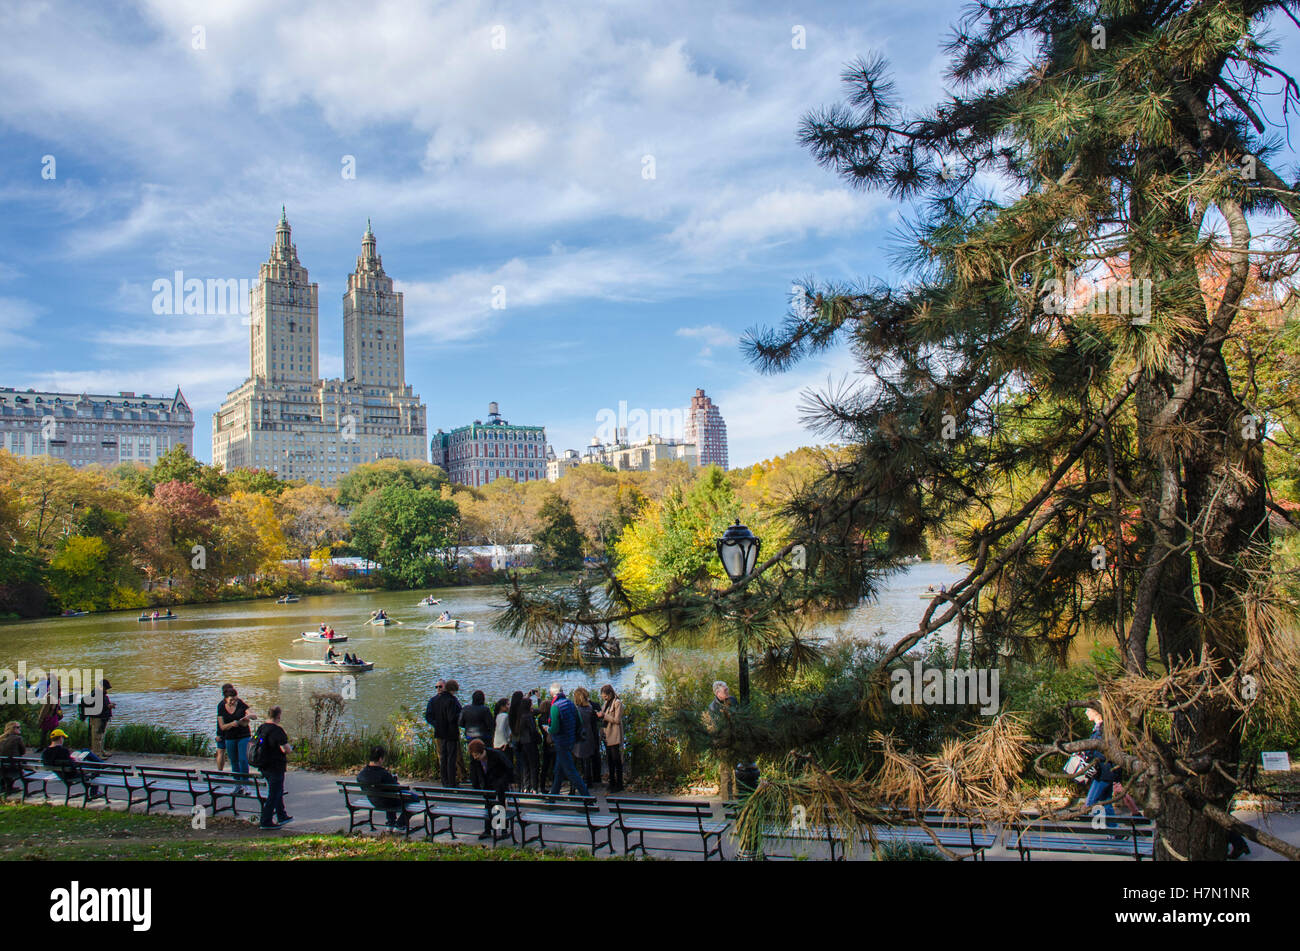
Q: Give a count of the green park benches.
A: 12